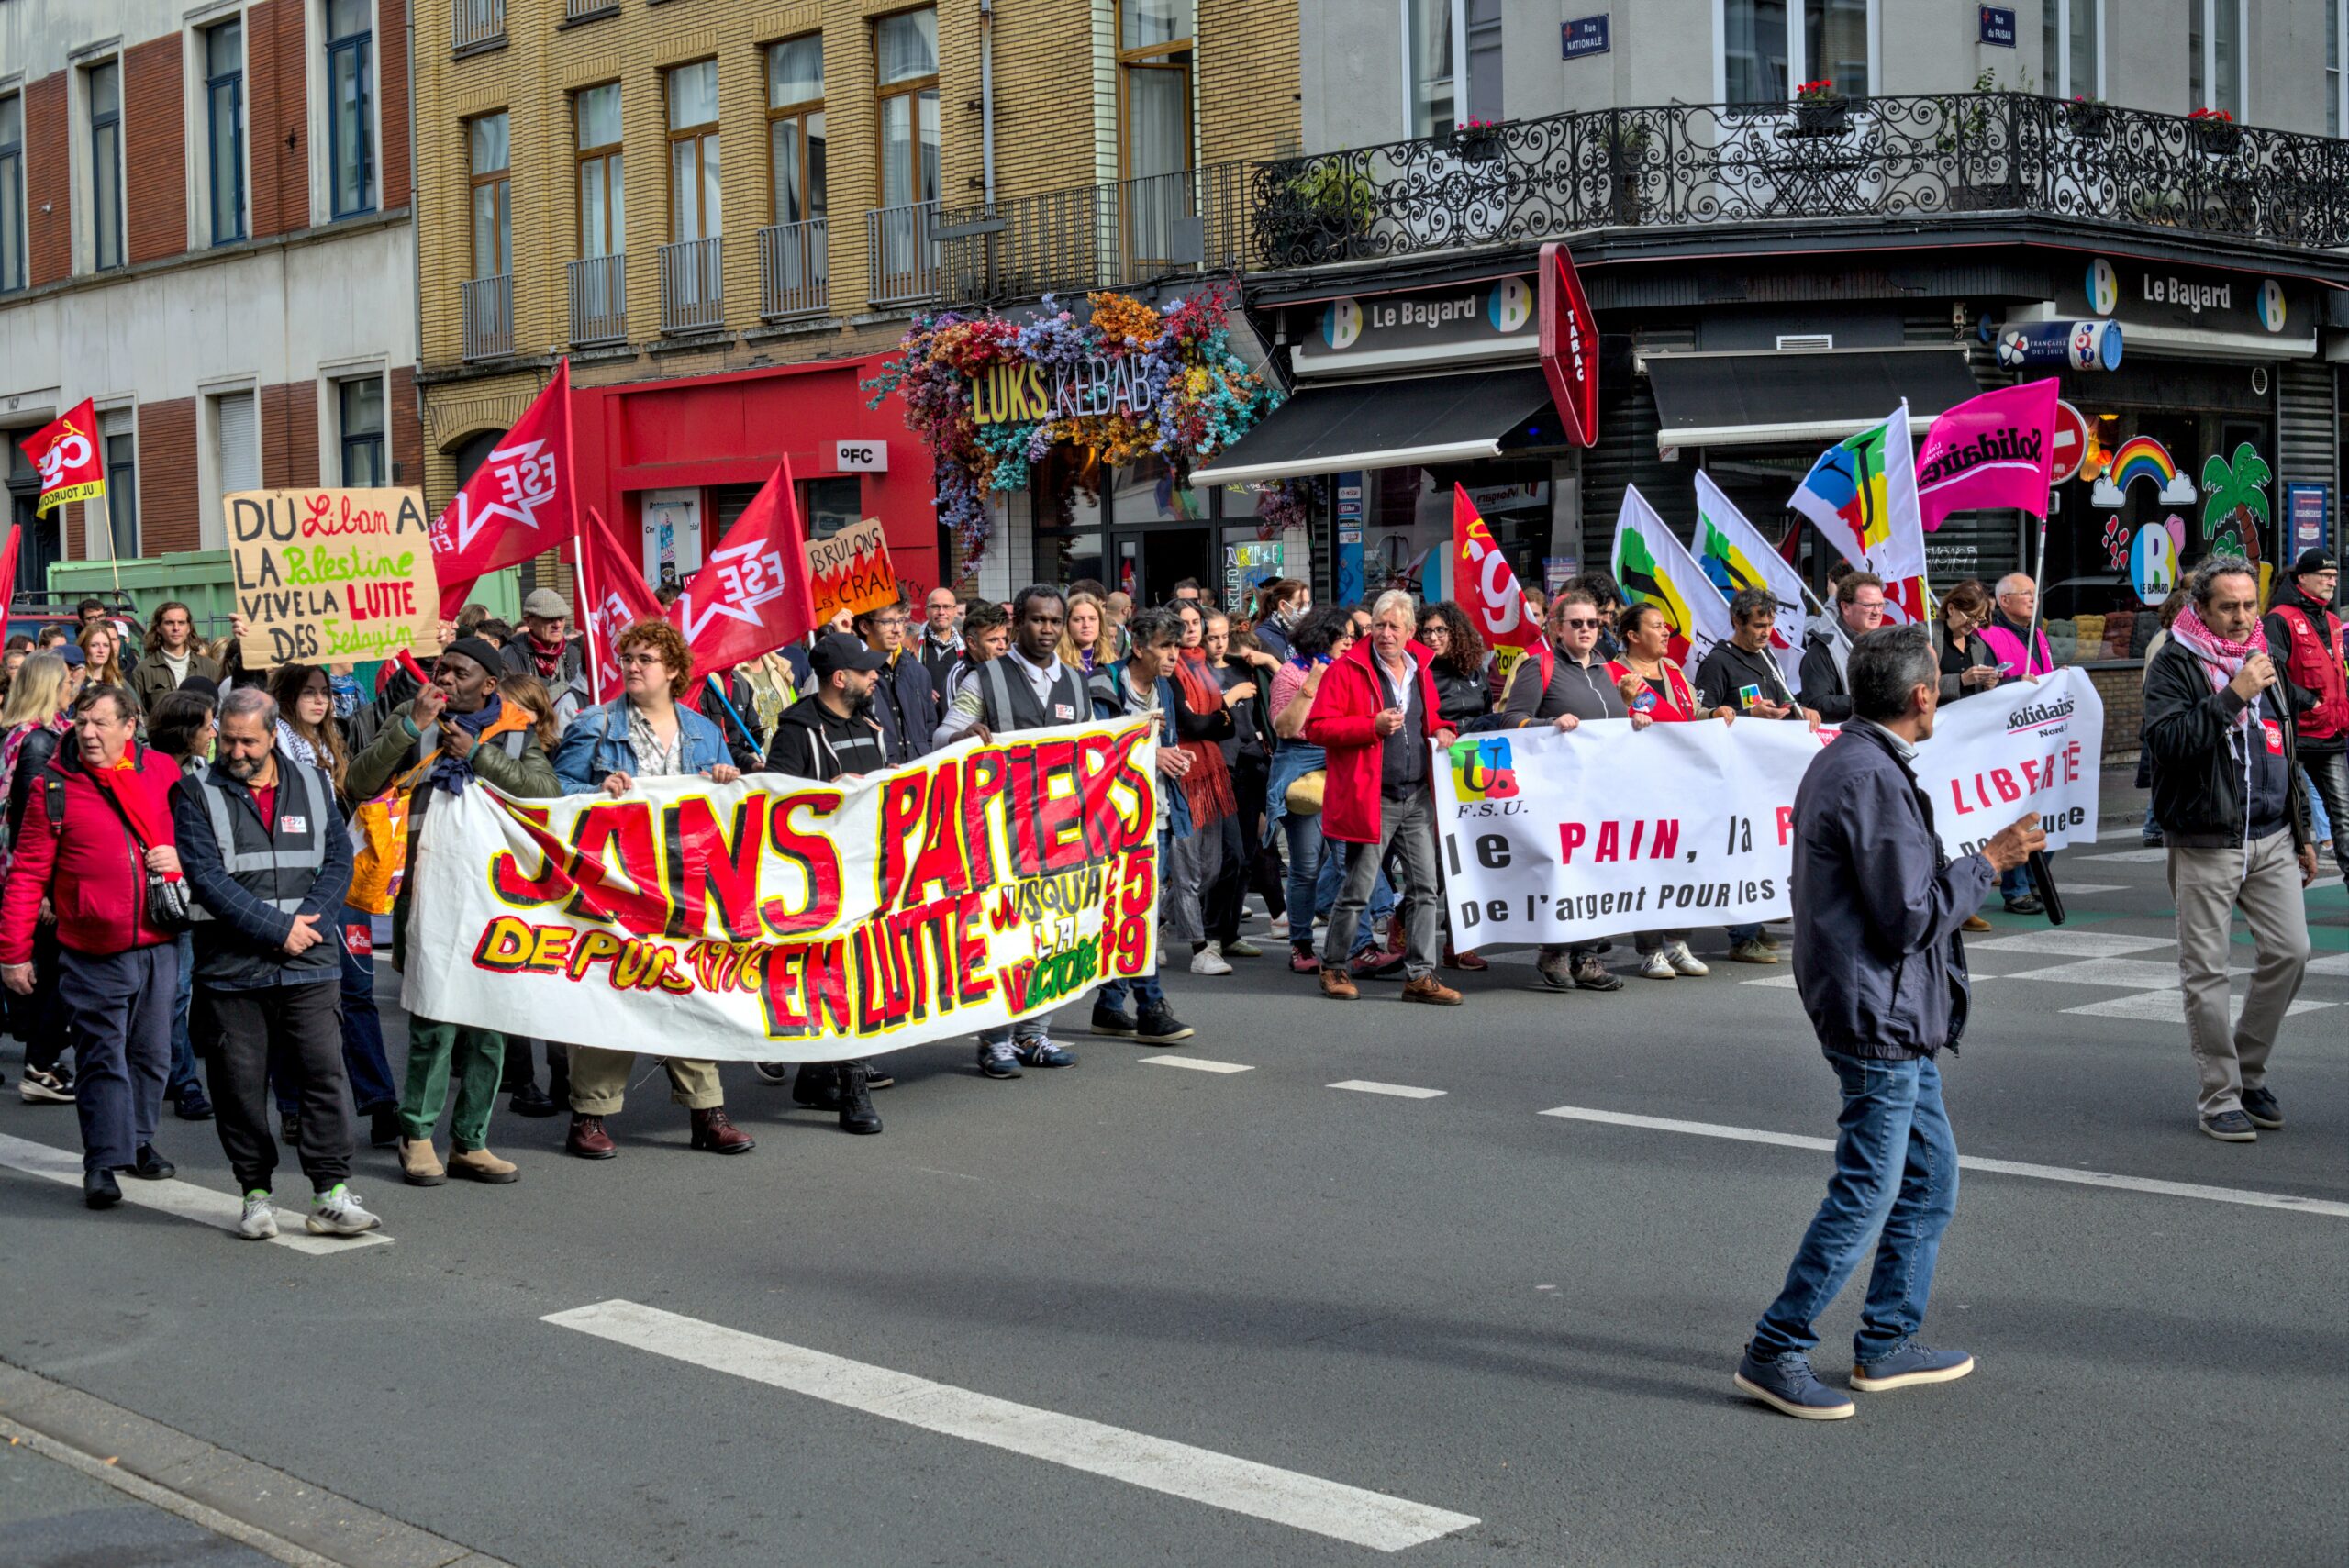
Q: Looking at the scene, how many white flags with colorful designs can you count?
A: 3